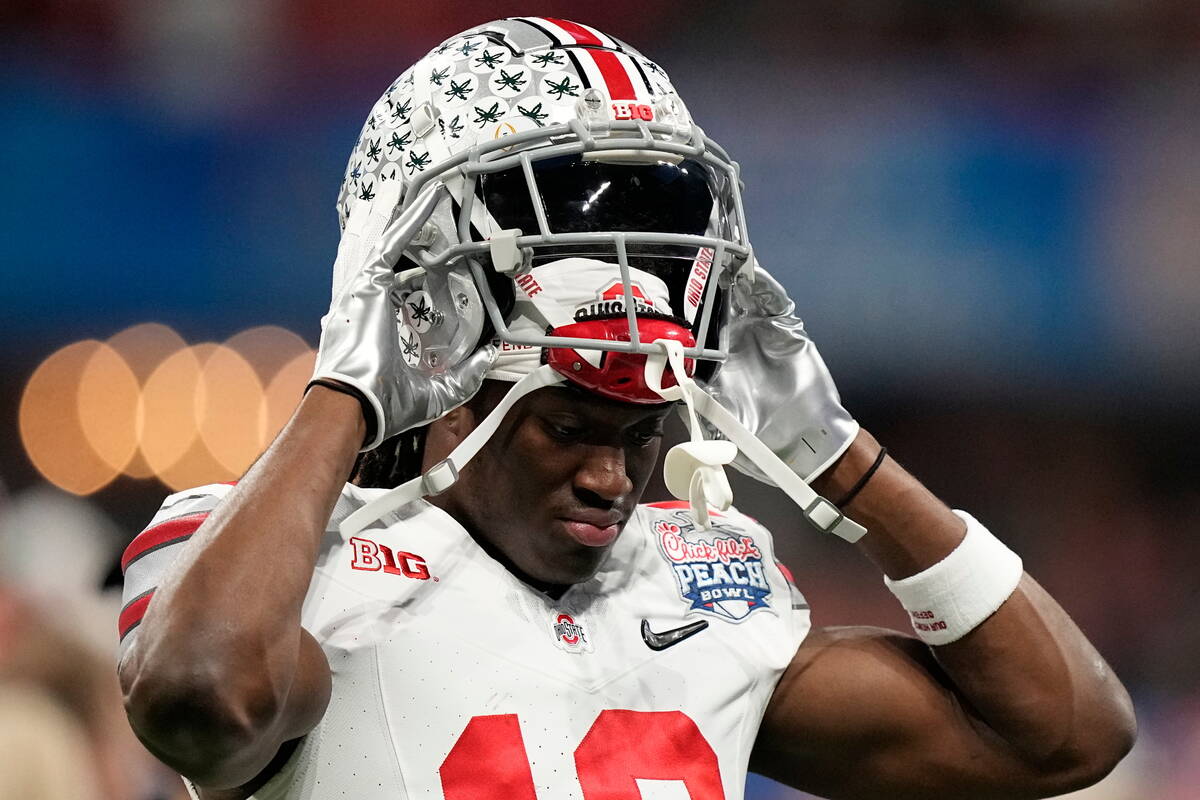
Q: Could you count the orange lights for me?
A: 5